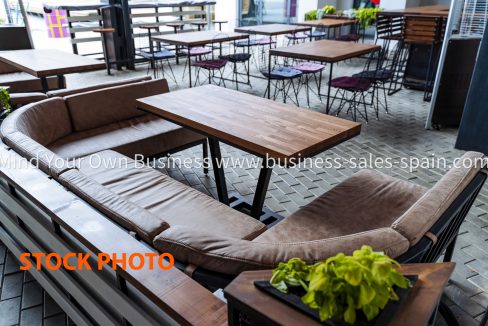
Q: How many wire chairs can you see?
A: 13